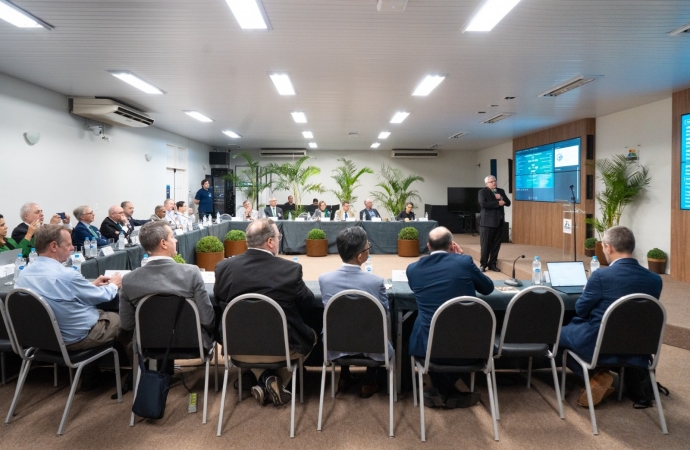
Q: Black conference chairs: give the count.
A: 8